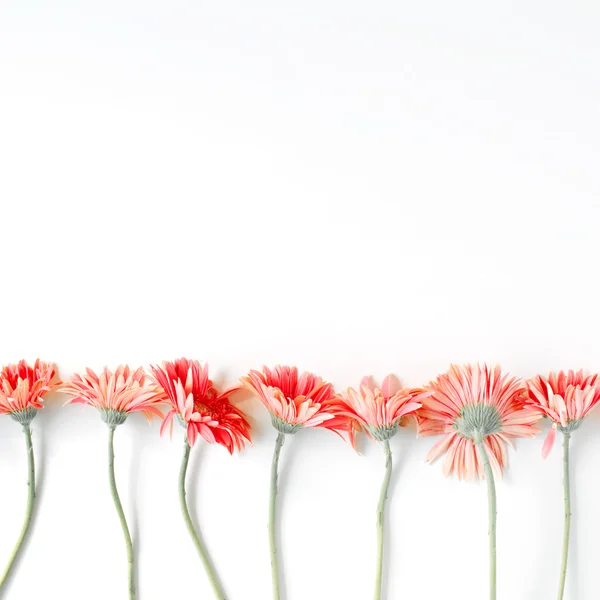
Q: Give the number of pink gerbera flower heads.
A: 7